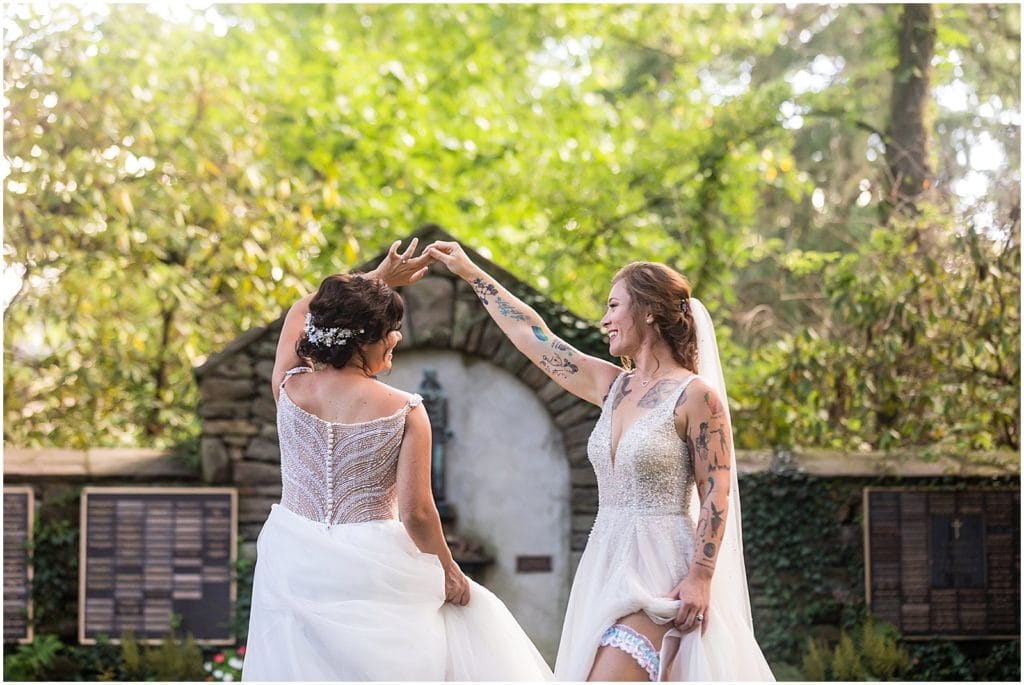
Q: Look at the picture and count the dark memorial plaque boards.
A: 3